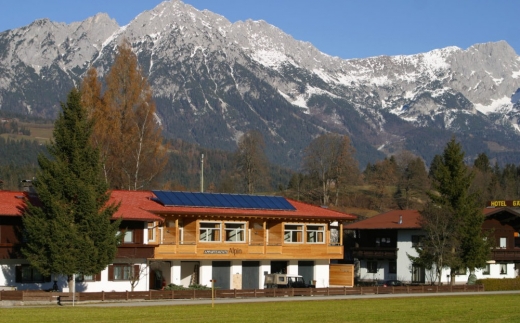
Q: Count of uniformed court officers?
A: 0